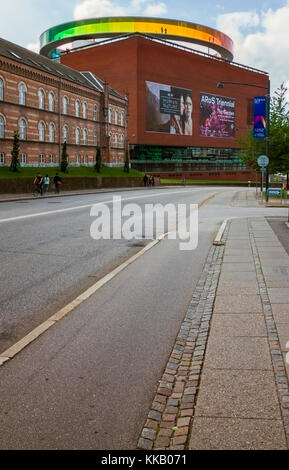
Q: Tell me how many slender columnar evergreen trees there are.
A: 4